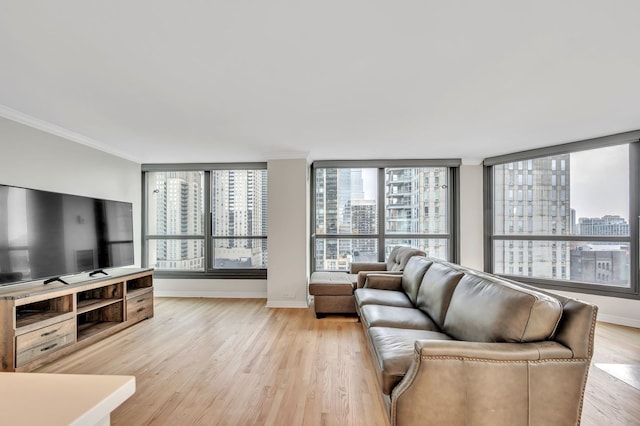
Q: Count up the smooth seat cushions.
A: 3